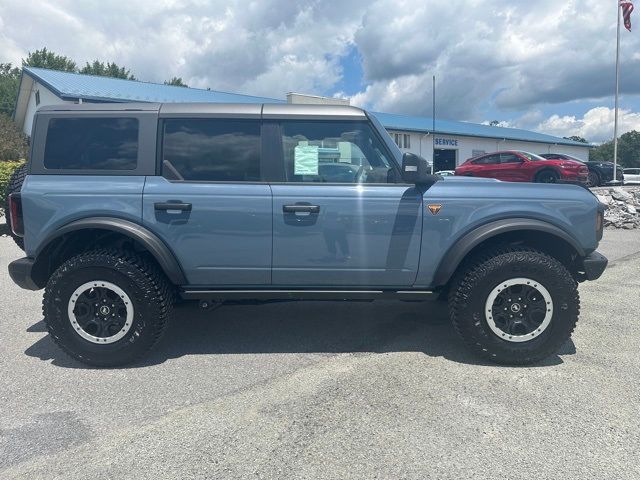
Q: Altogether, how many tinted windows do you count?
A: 2